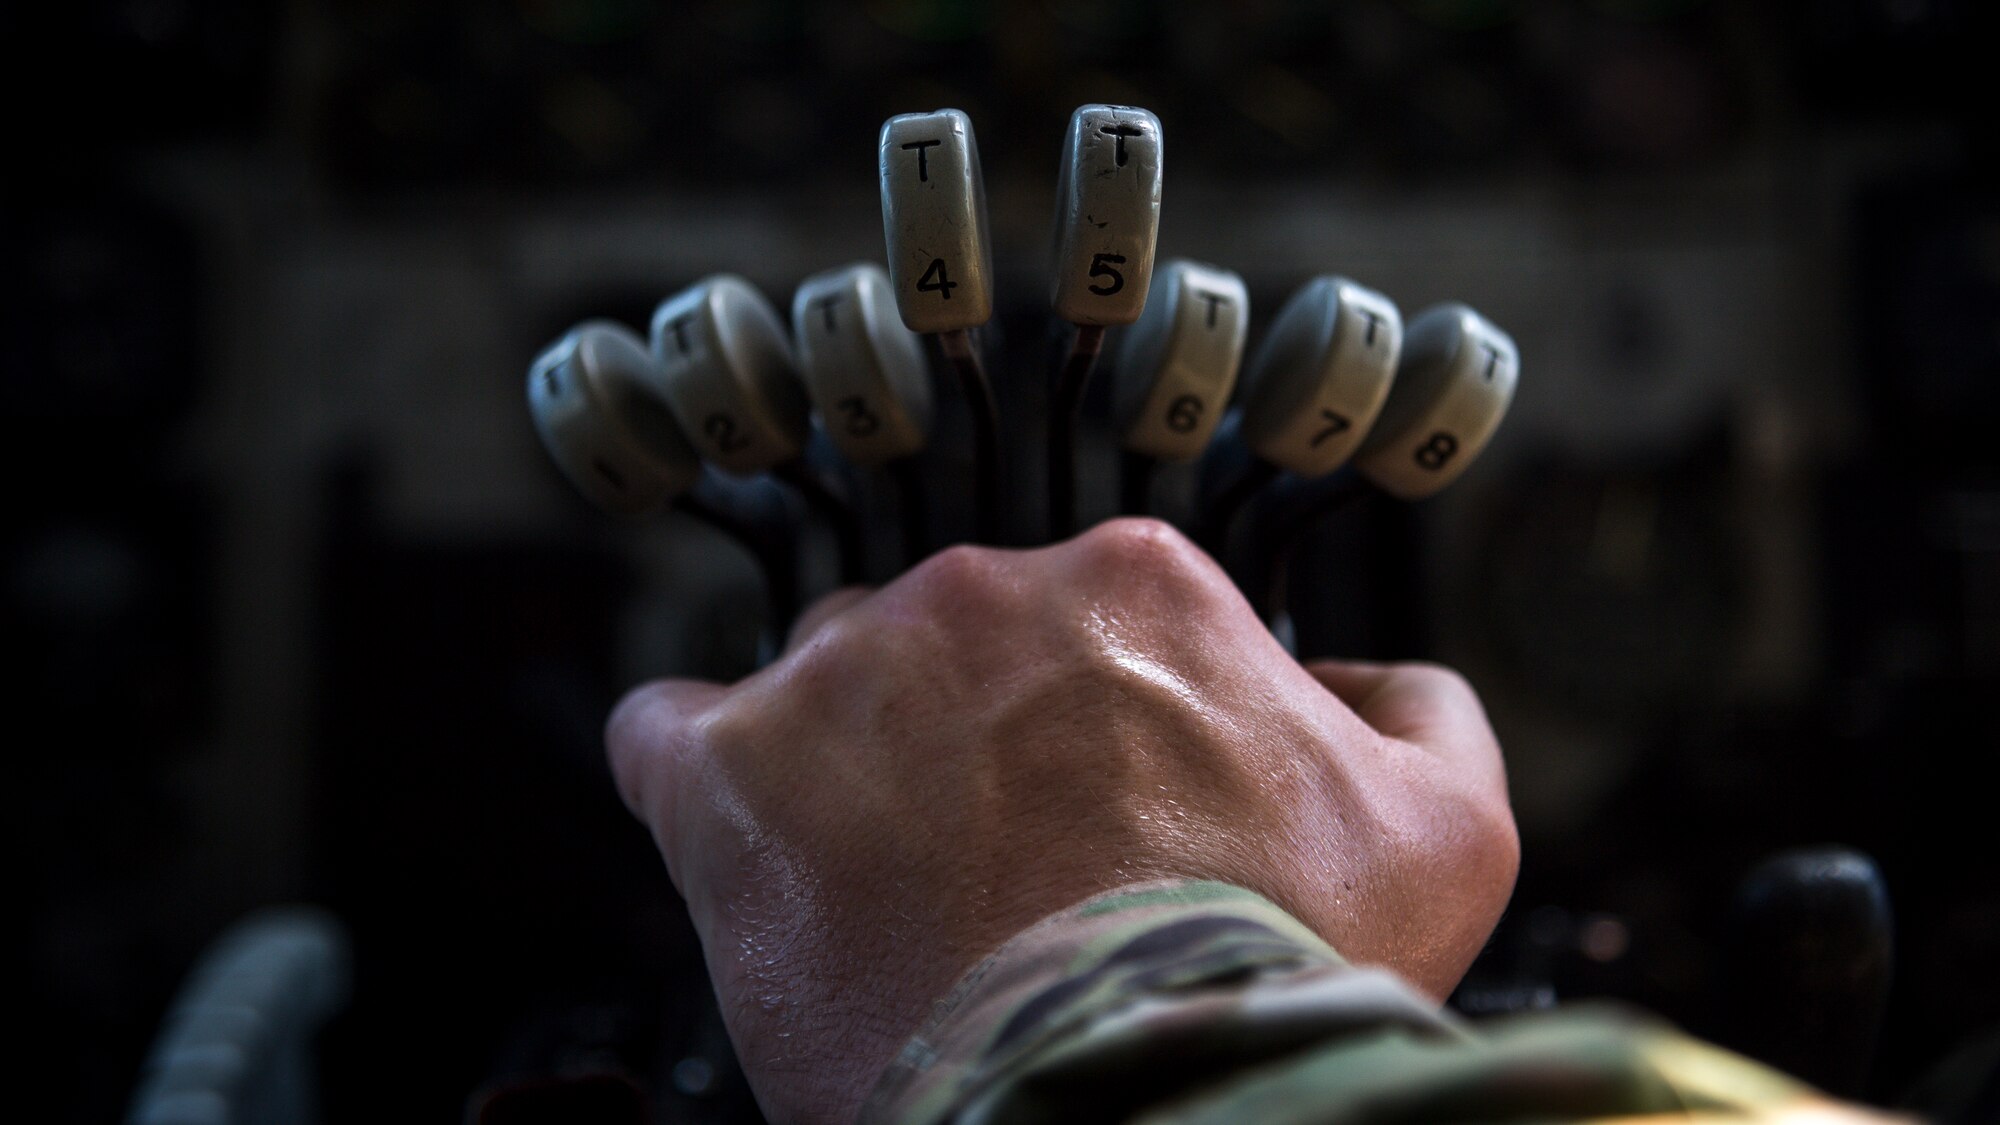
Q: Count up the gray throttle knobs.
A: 8